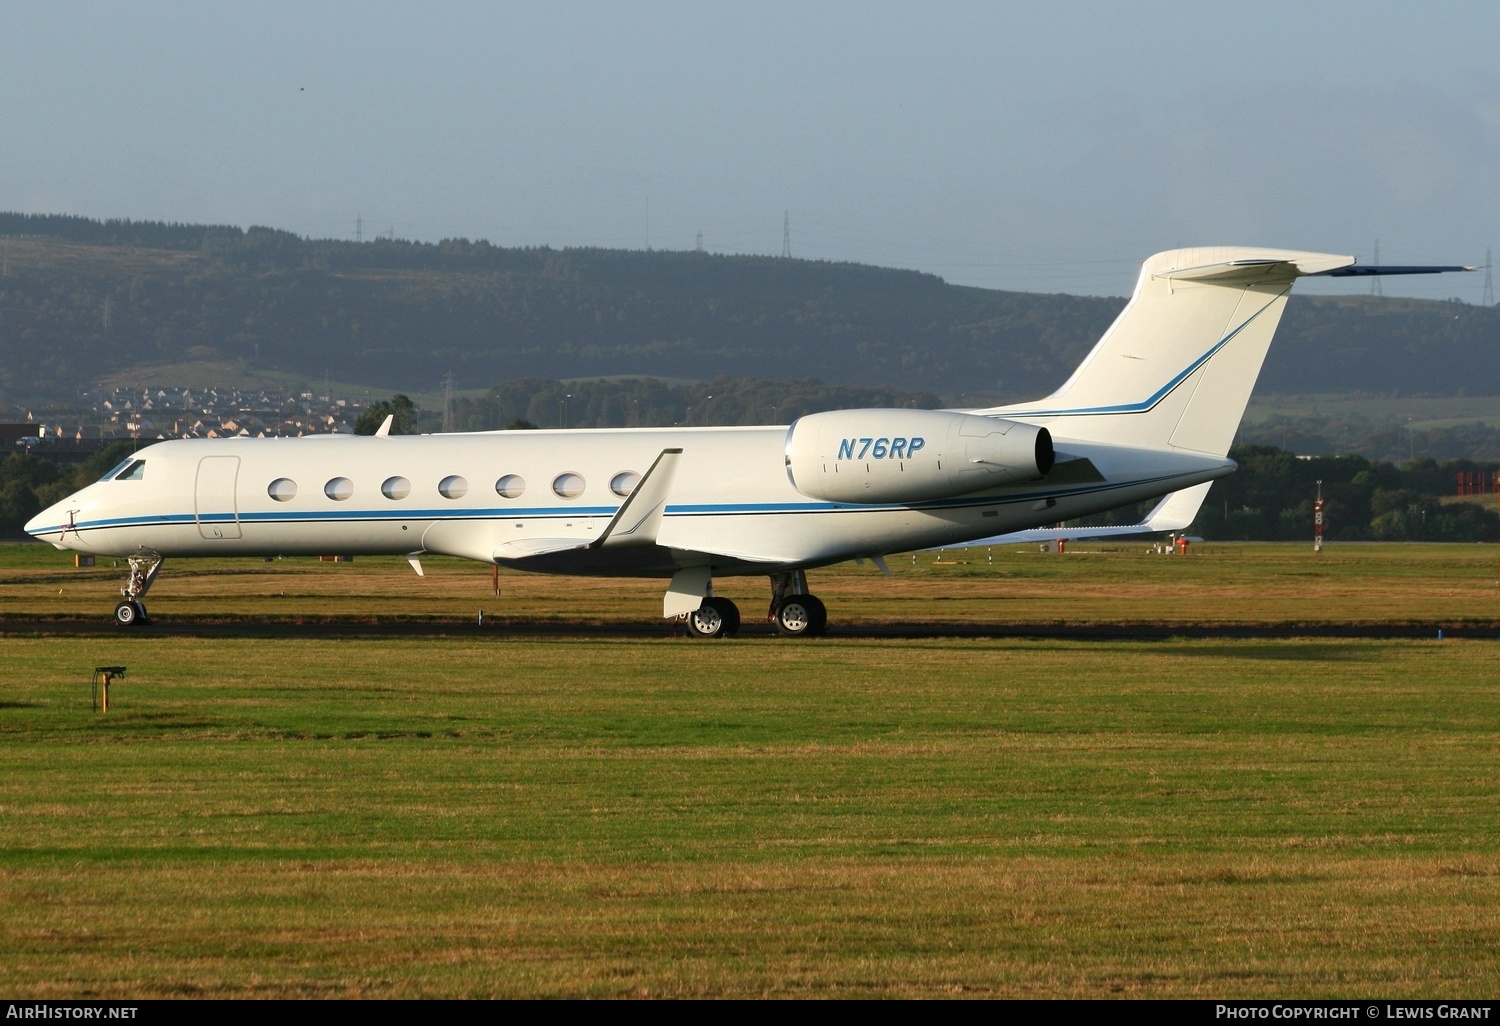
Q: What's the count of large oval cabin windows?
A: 7